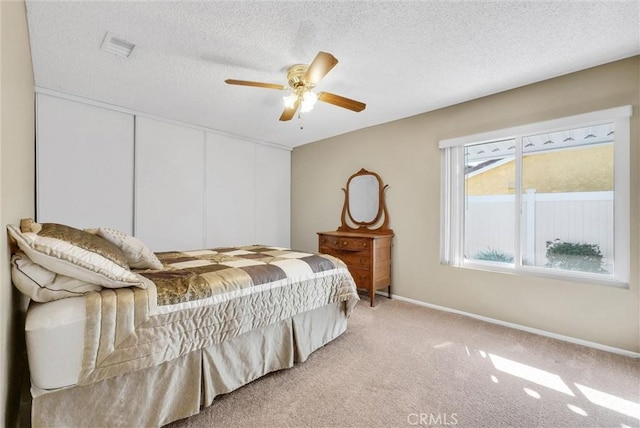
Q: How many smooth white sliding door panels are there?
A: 4